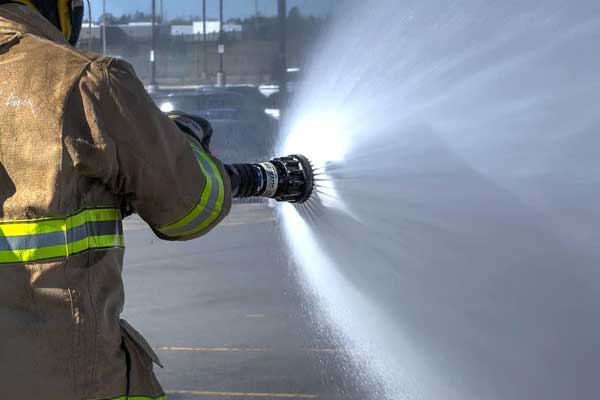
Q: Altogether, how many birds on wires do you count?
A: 0